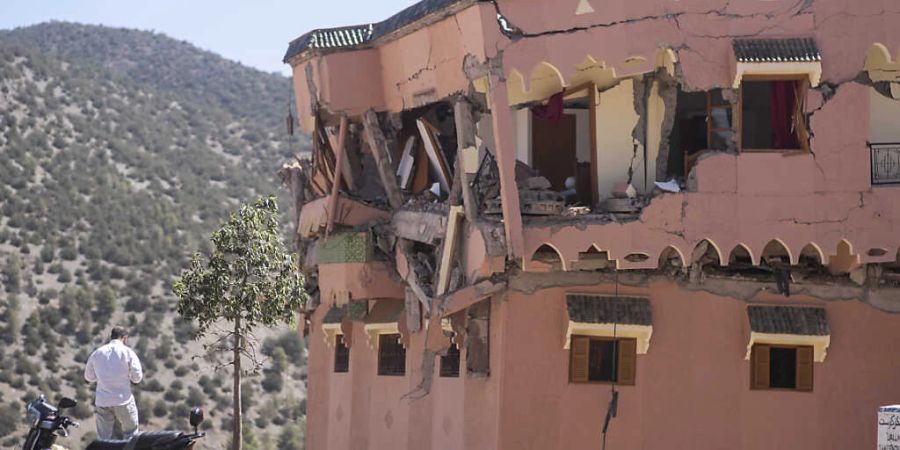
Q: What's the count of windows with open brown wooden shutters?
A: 2